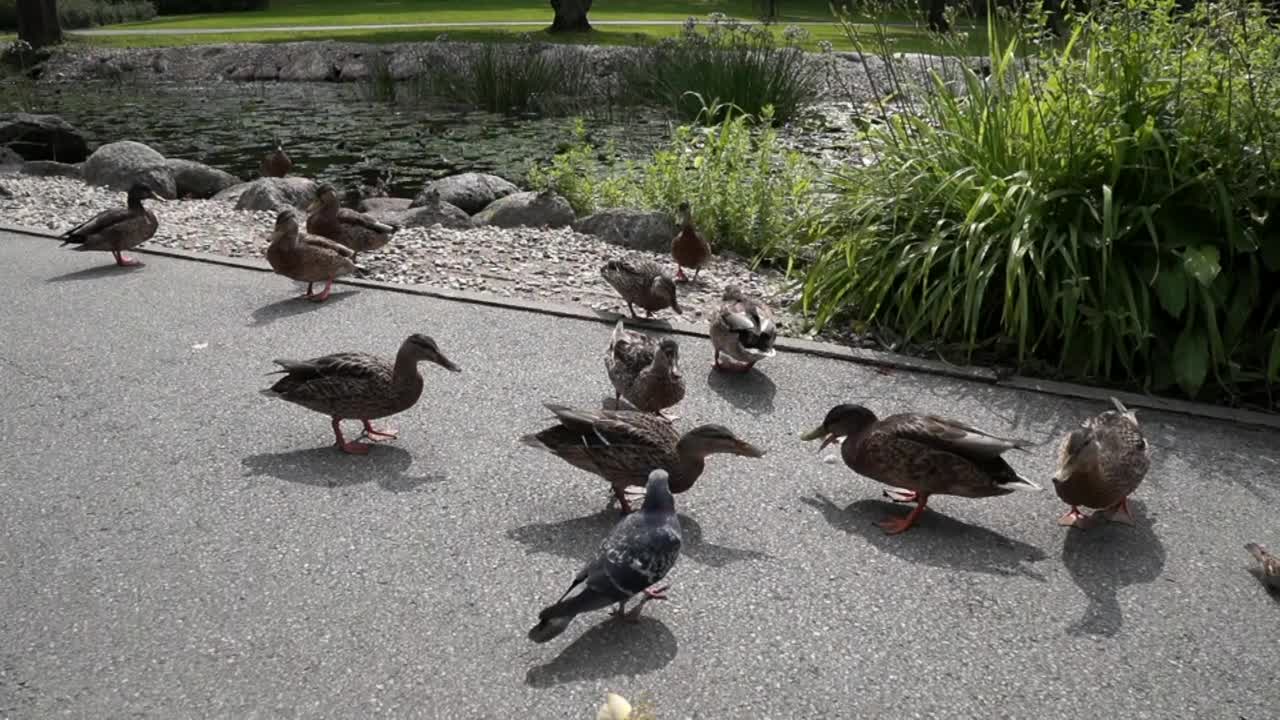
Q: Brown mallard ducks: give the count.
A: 12